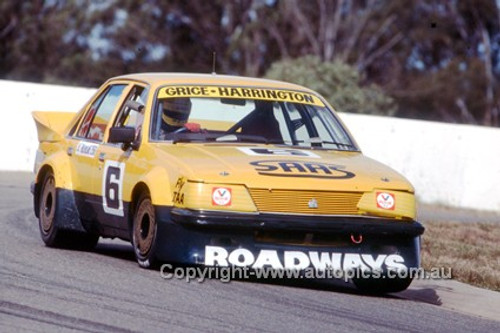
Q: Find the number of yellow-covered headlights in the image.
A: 2